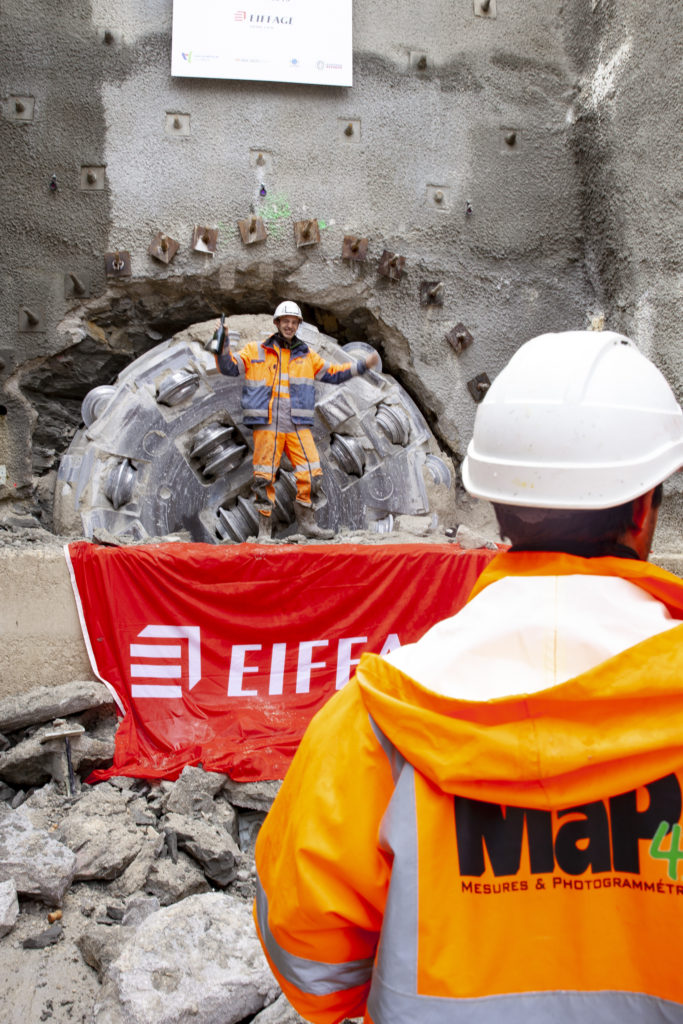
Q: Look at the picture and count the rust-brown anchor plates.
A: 10